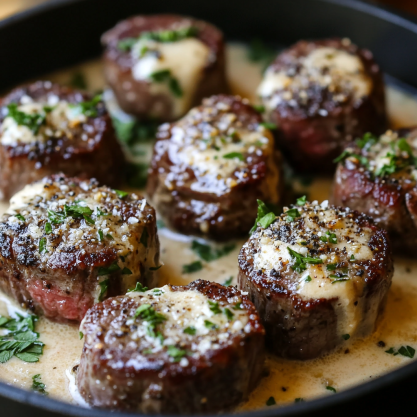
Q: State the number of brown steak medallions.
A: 8